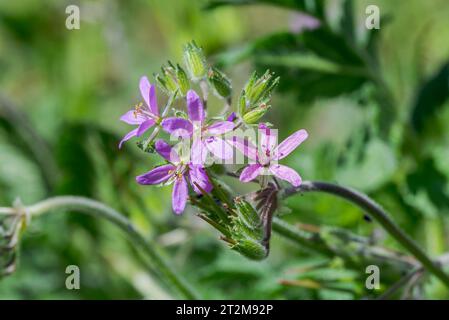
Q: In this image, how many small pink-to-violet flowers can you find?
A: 4